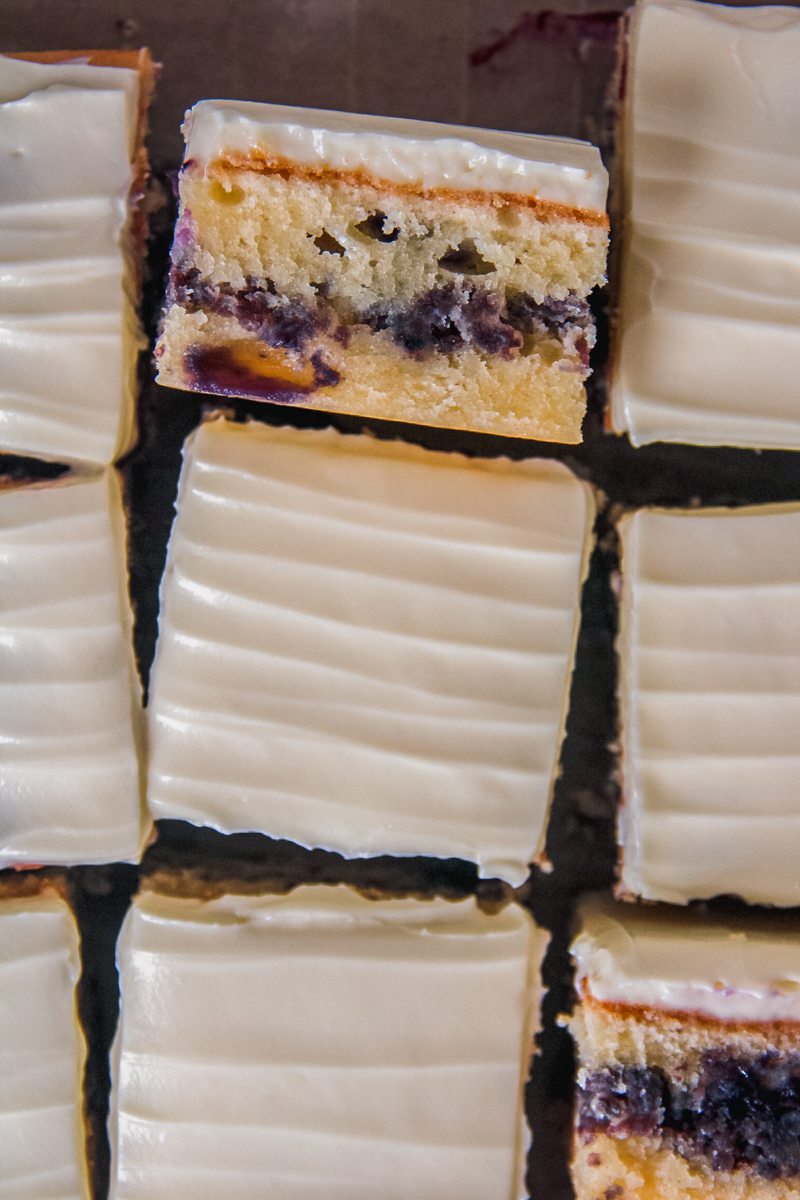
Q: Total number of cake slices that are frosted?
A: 9